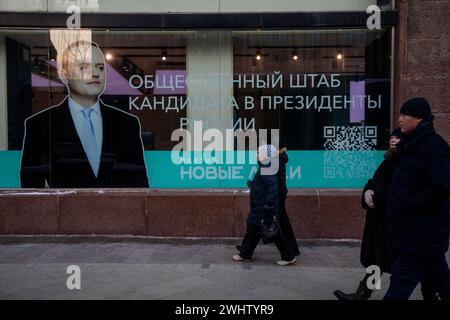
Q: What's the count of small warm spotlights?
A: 5